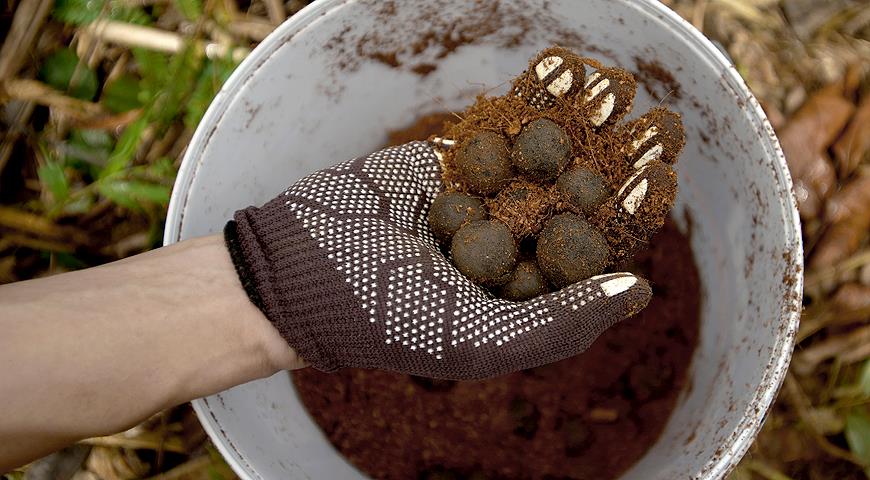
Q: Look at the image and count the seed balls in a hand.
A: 7